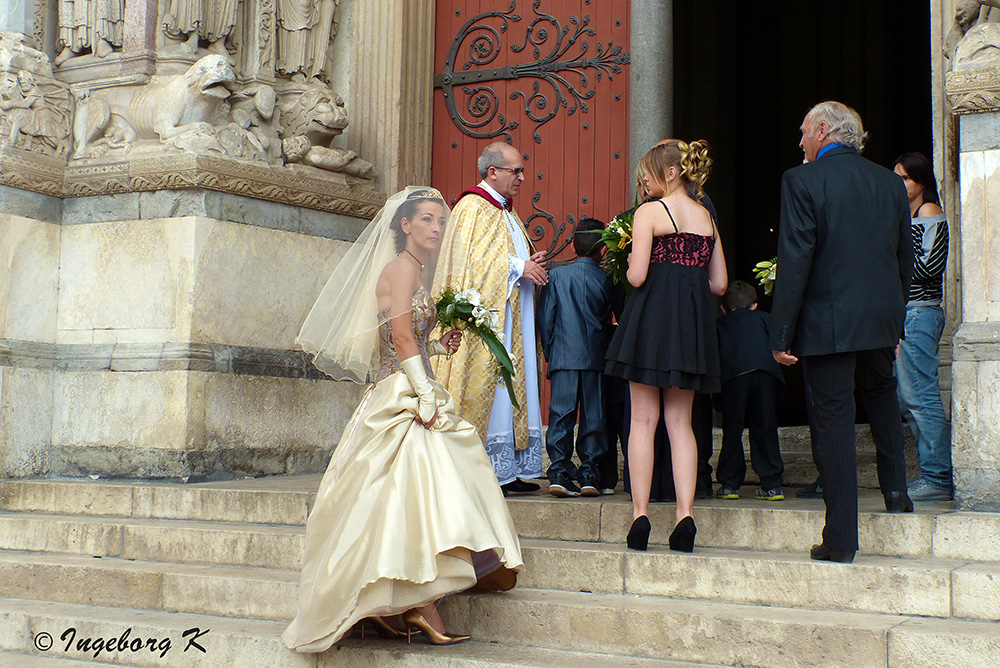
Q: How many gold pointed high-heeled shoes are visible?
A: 2